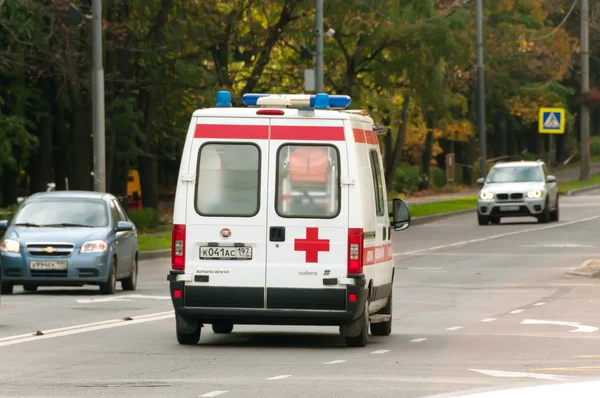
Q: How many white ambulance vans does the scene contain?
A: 1